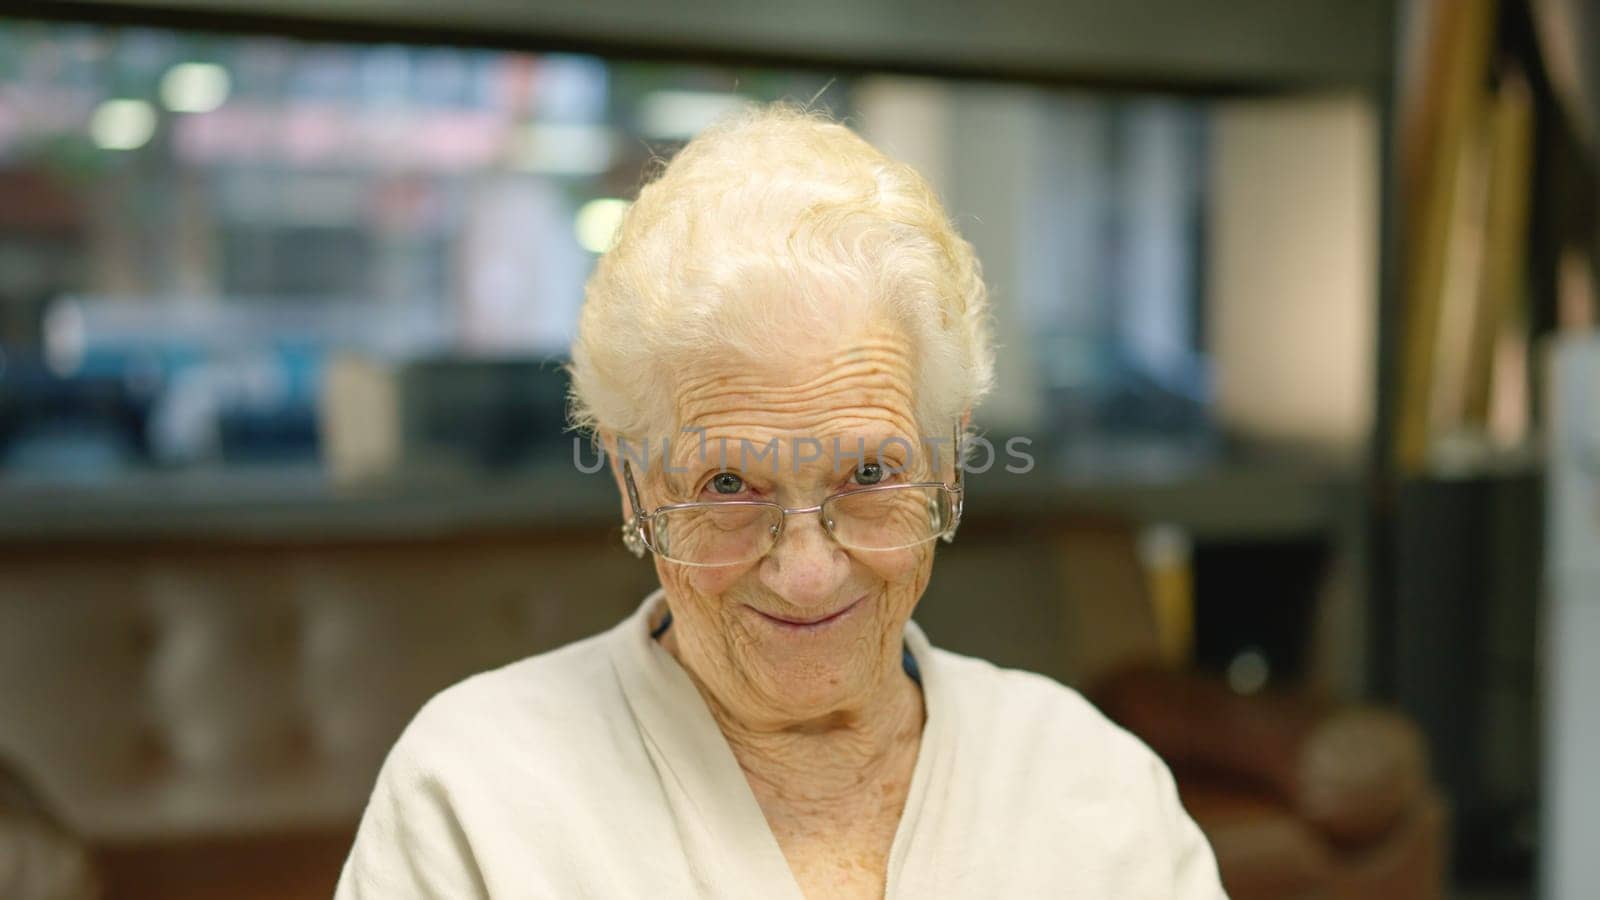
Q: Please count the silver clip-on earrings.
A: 2